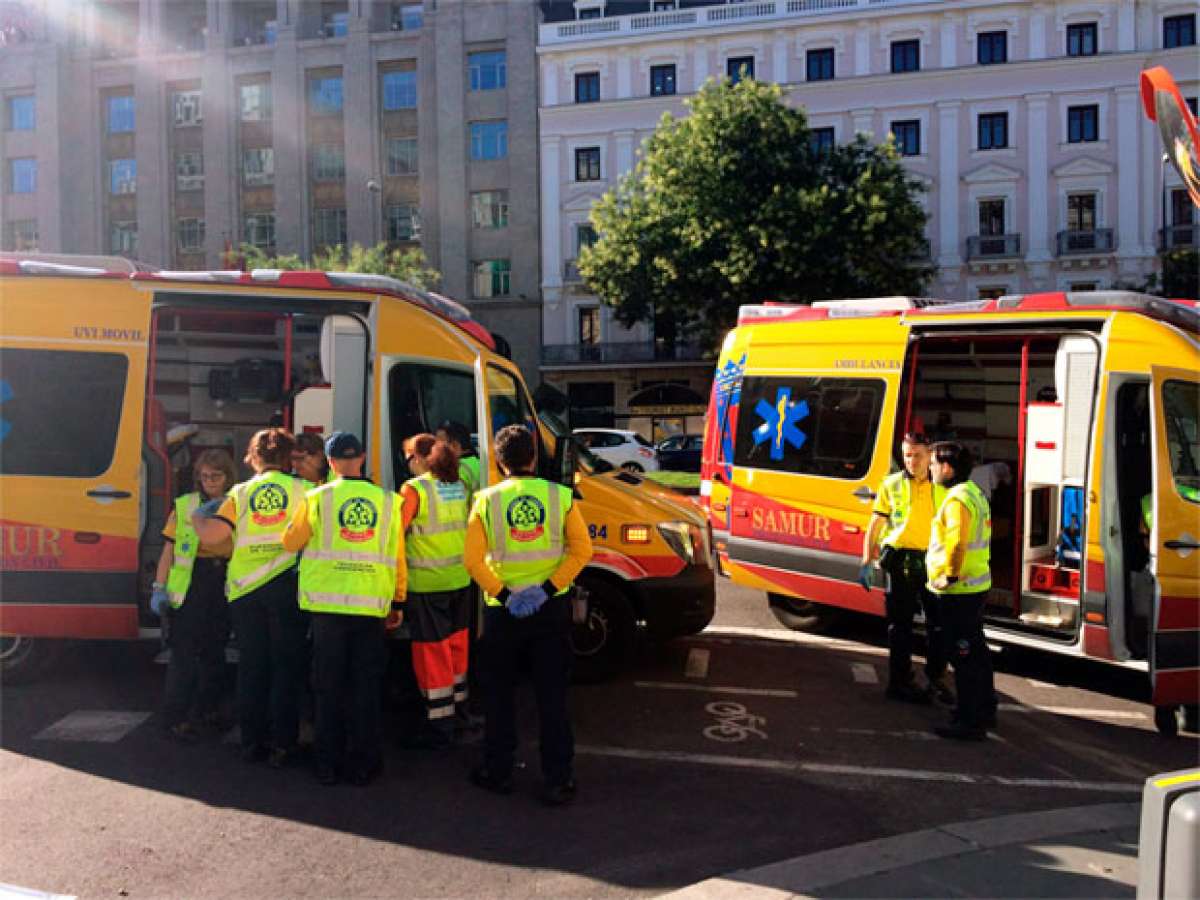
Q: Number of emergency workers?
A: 9